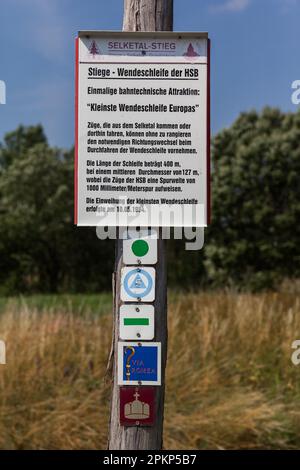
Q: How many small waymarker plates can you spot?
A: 5